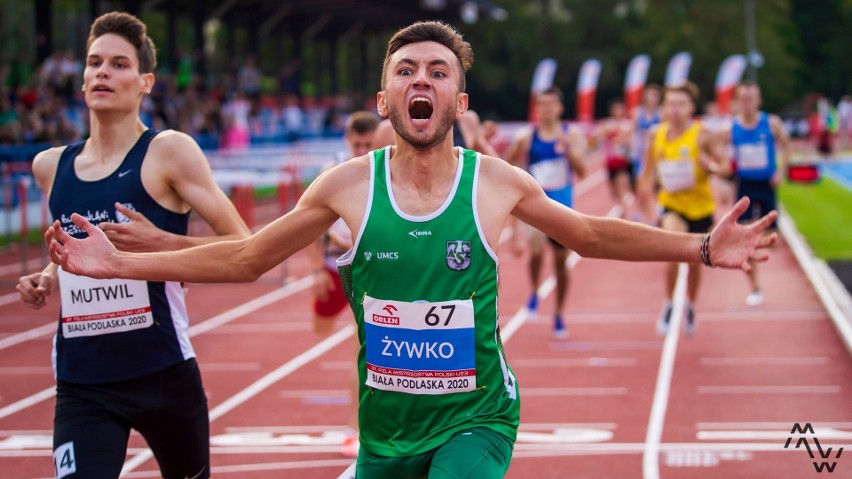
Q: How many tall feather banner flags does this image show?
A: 5